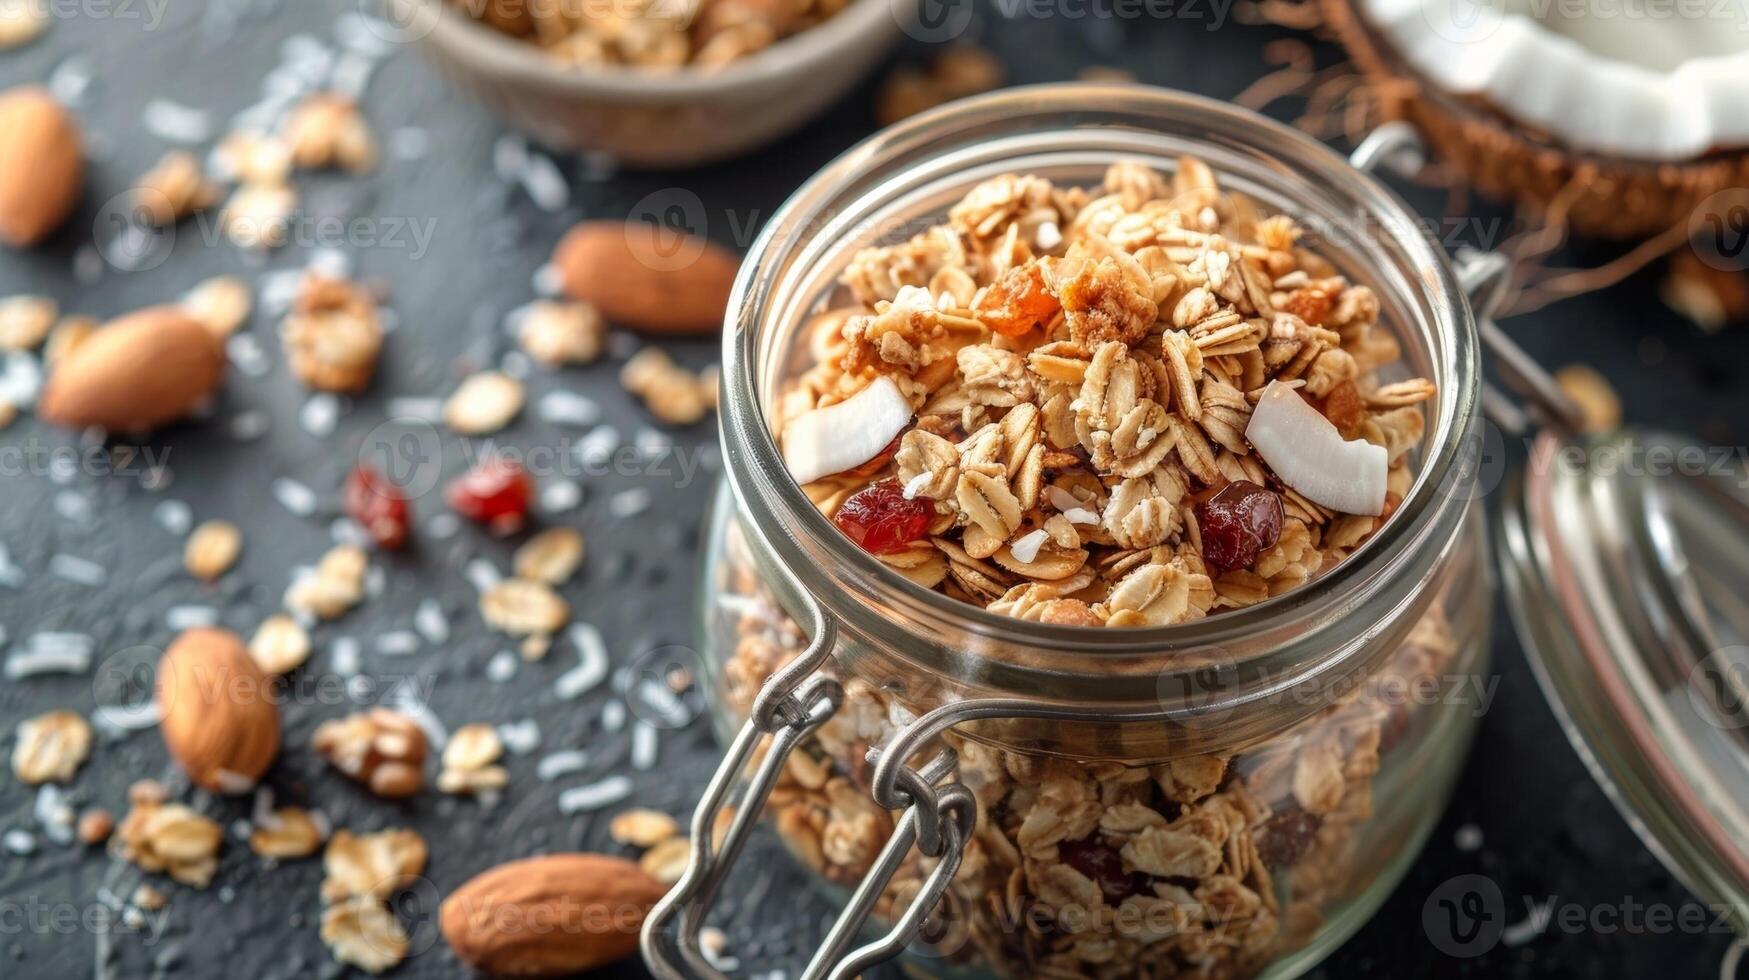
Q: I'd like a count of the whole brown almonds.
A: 5